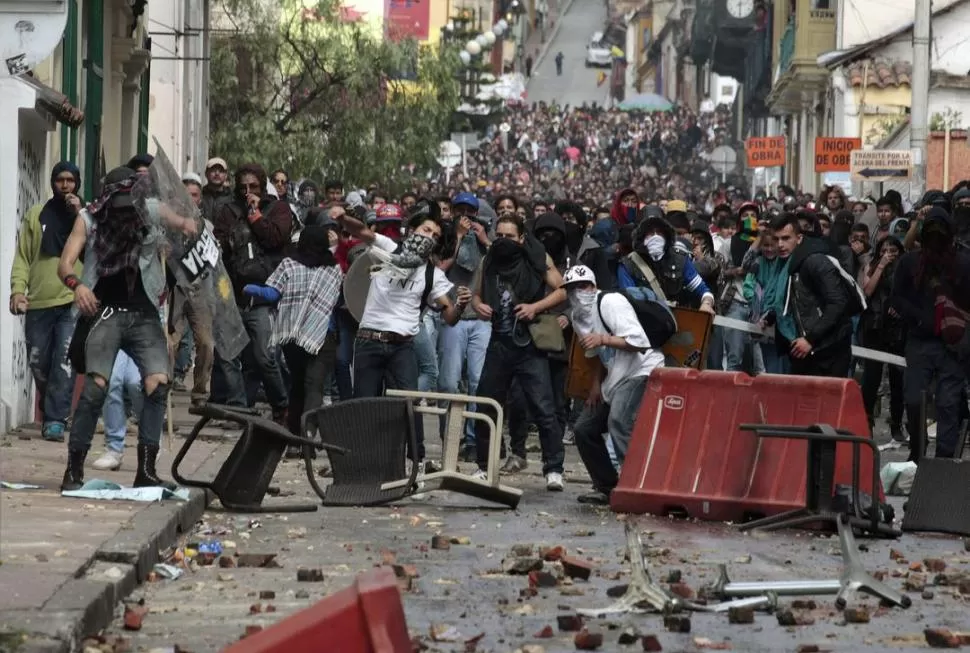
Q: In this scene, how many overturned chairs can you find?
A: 5